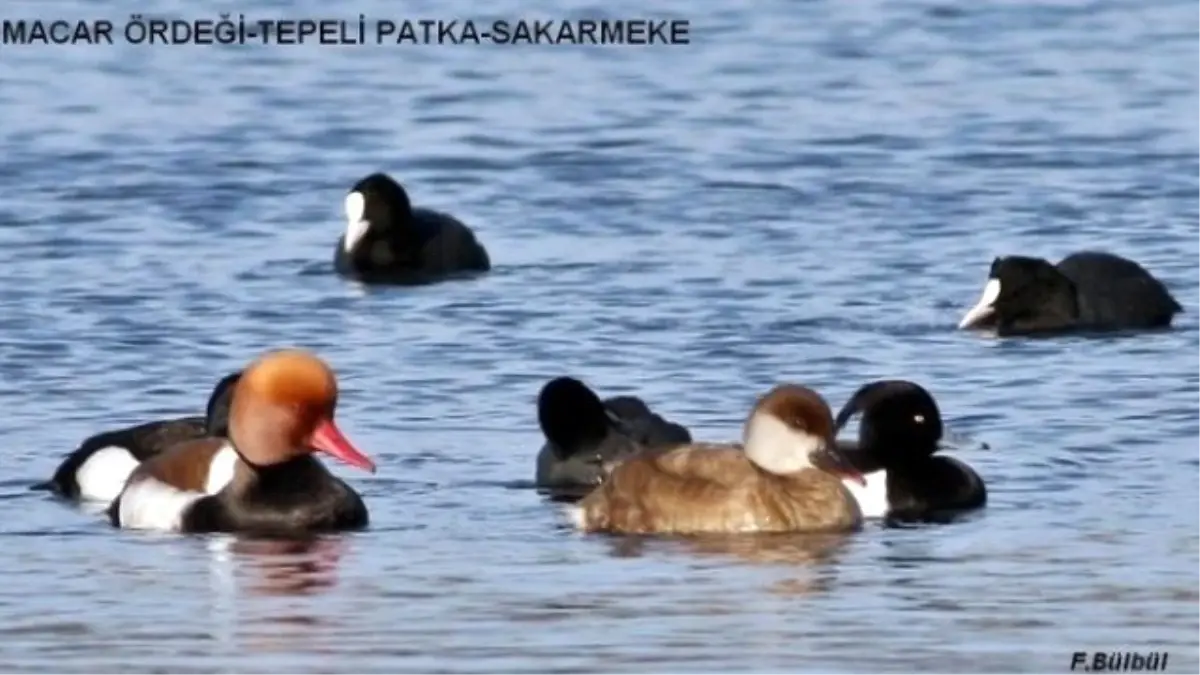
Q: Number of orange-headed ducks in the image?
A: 1